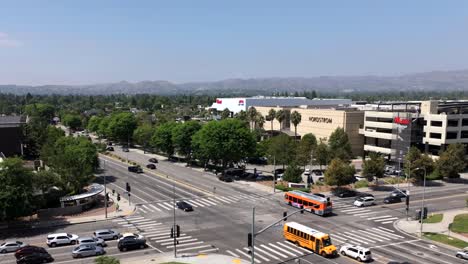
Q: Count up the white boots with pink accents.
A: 0